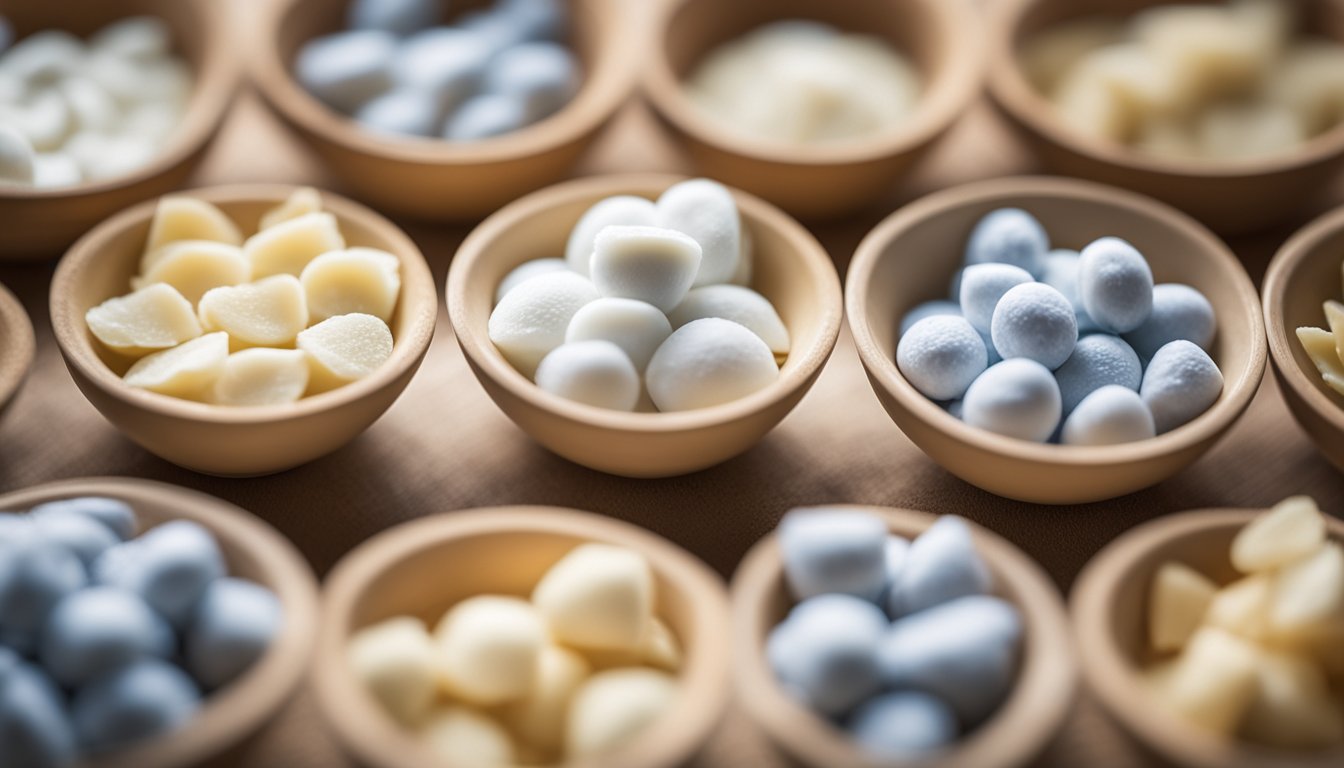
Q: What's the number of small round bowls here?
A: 13